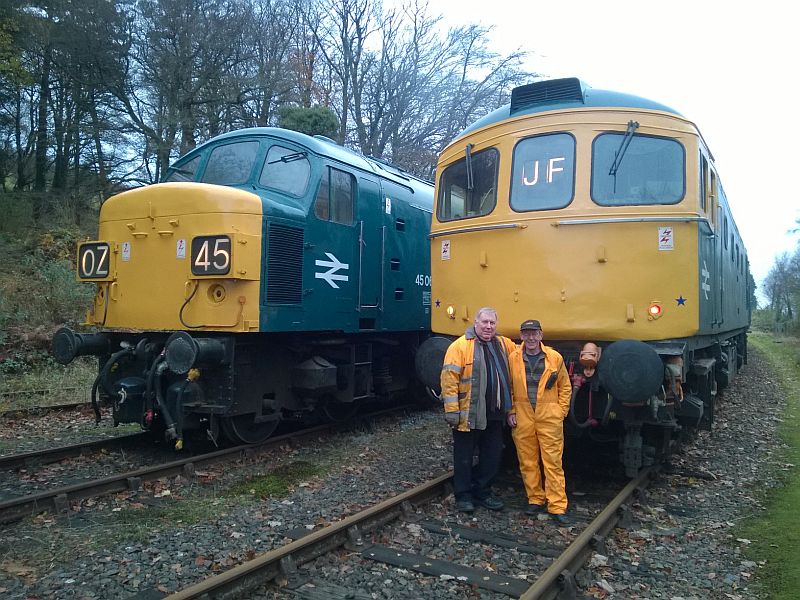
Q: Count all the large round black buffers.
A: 4